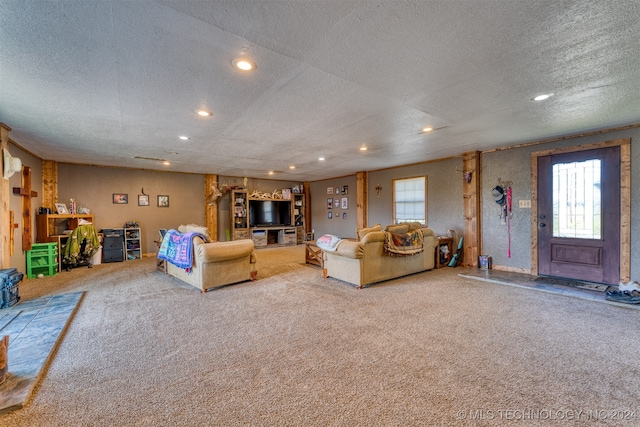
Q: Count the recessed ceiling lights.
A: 10